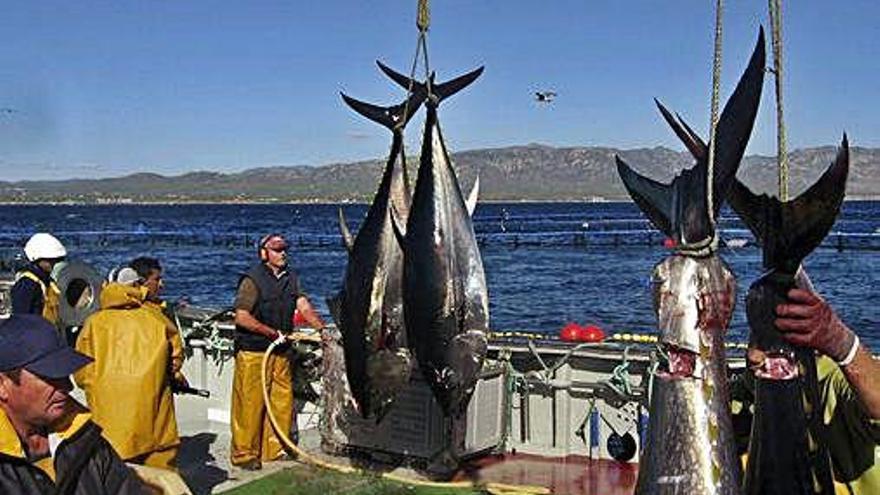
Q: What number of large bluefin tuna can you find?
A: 4